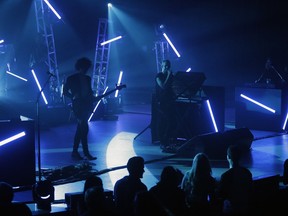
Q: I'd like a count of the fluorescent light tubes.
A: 13